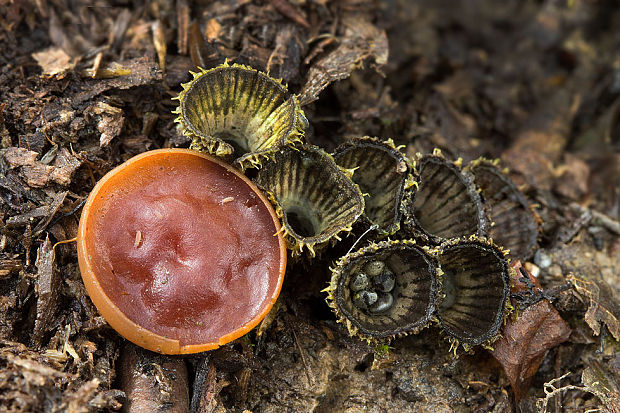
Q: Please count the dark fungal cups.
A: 7